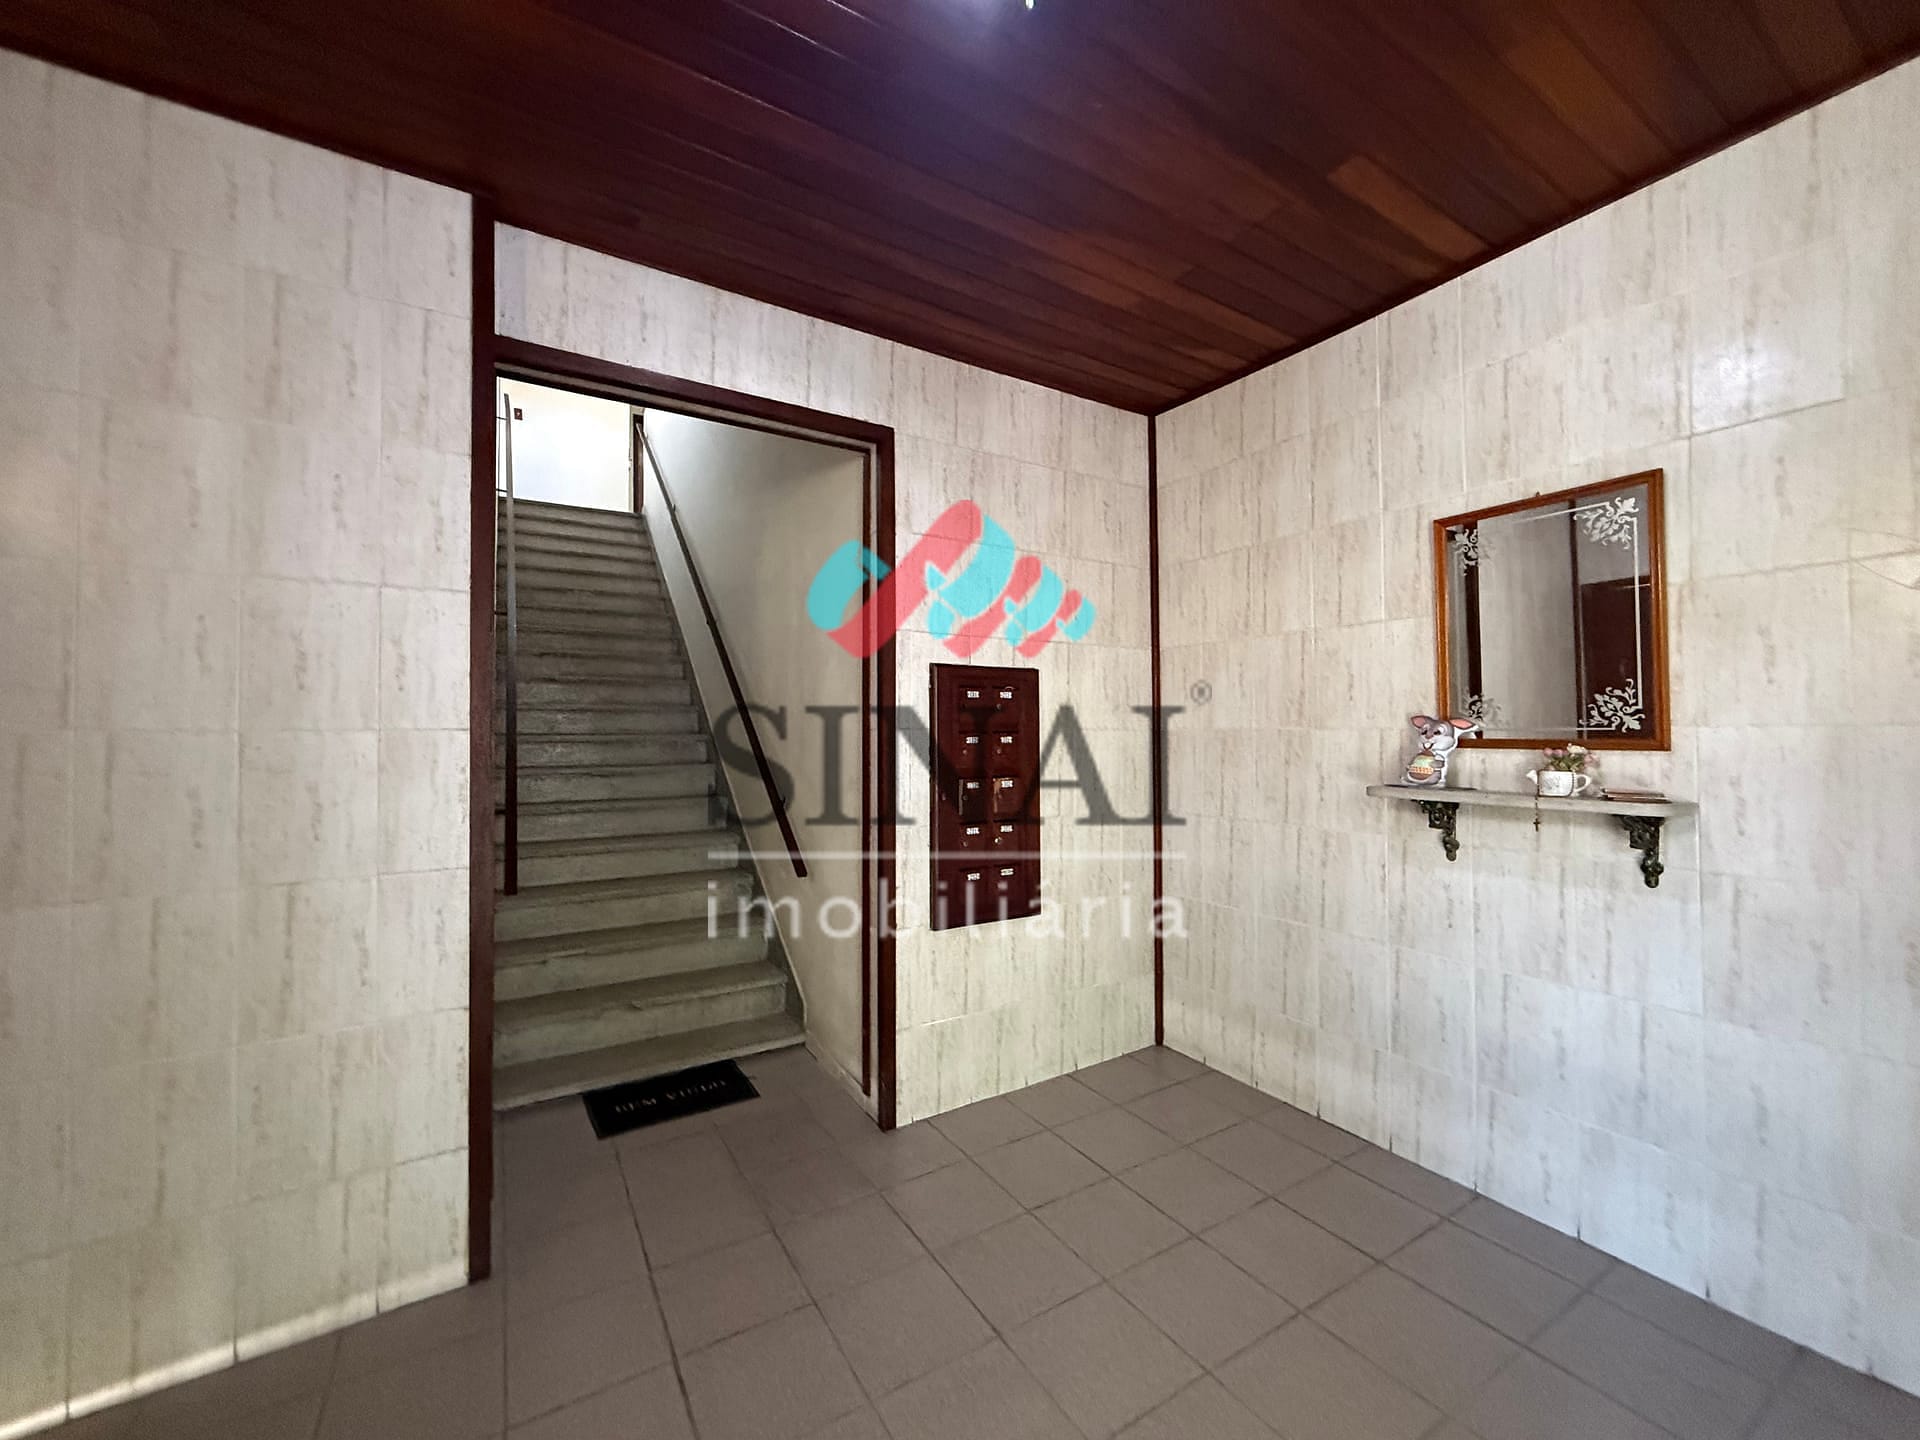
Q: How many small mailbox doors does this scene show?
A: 10